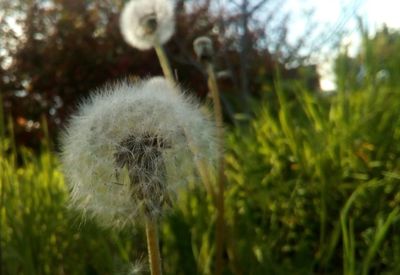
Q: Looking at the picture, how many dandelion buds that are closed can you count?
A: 1